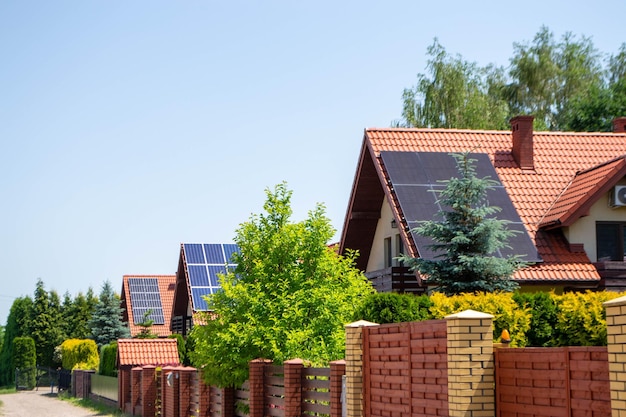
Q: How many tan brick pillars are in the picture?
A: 3